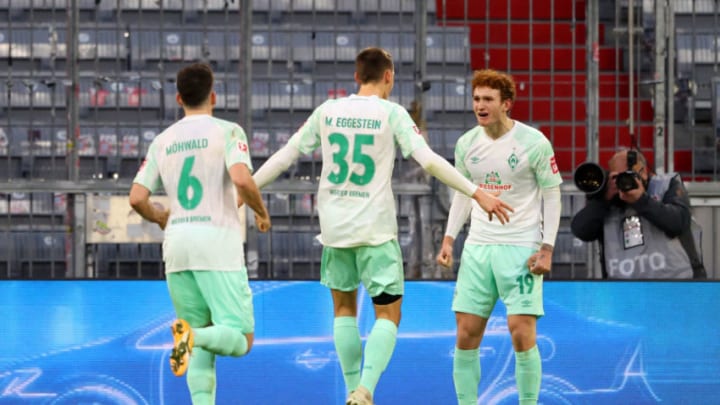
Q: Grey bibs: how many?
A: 1